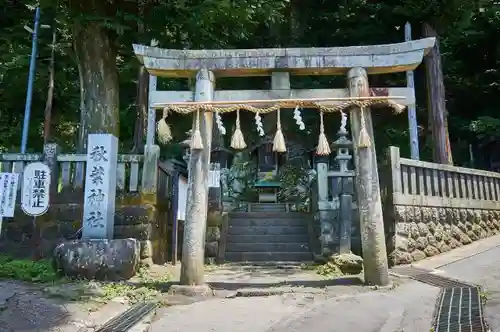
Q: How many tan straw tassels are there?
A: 6